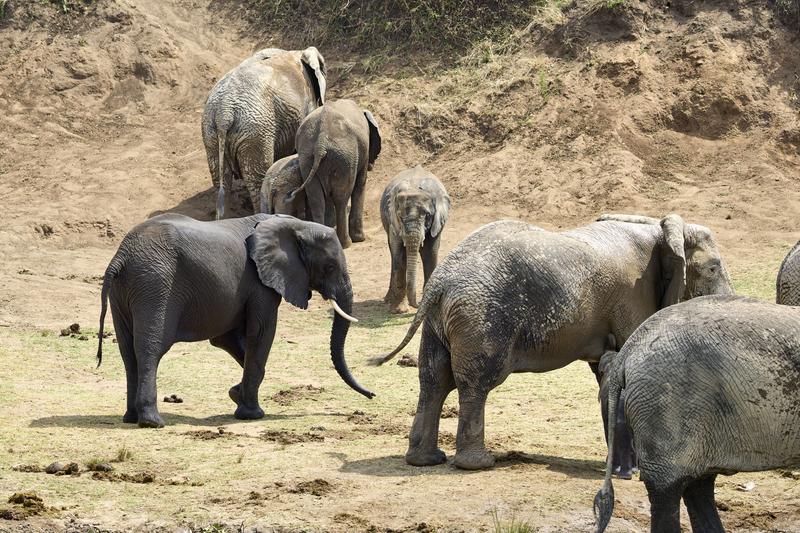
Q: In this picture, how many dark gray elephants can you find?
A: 1